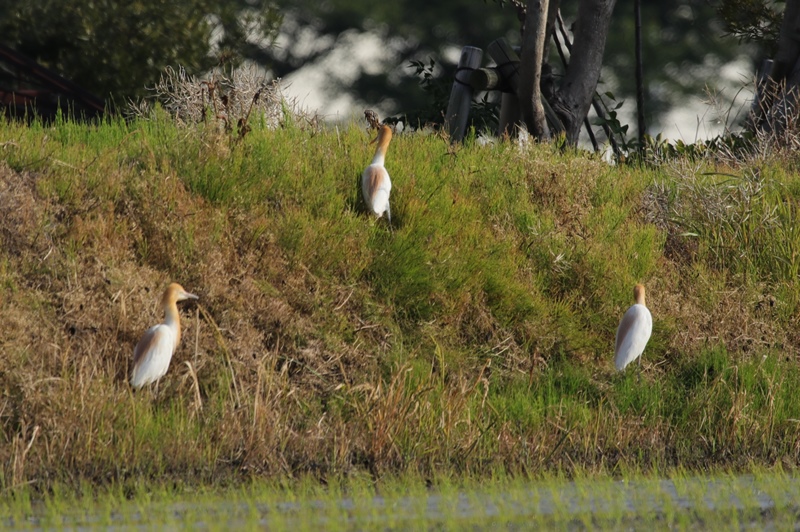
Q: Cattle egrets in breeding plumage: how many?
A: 3